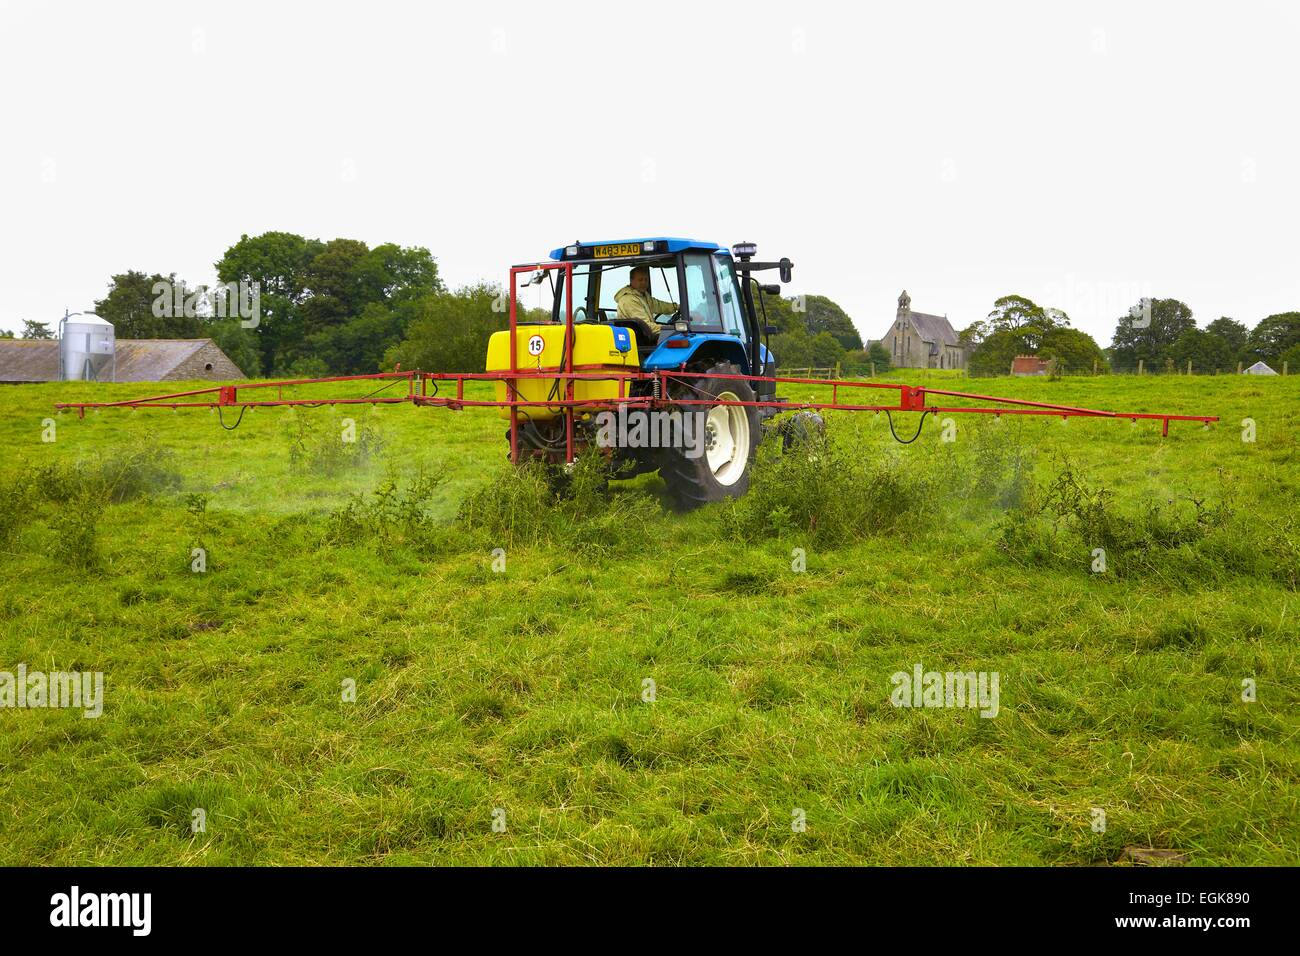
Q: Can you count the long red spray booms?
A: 2